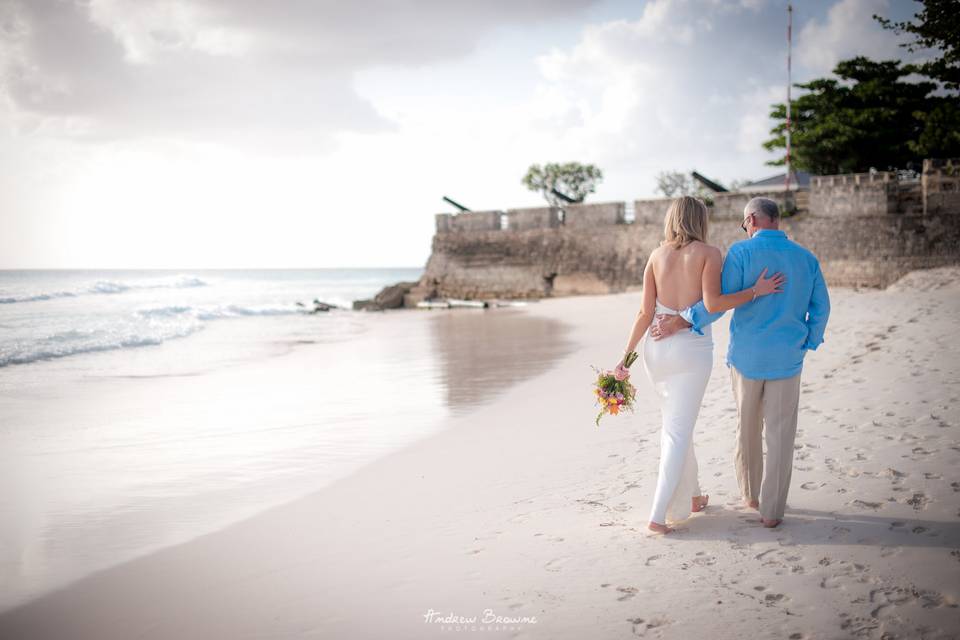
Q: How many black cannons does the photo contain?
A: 3